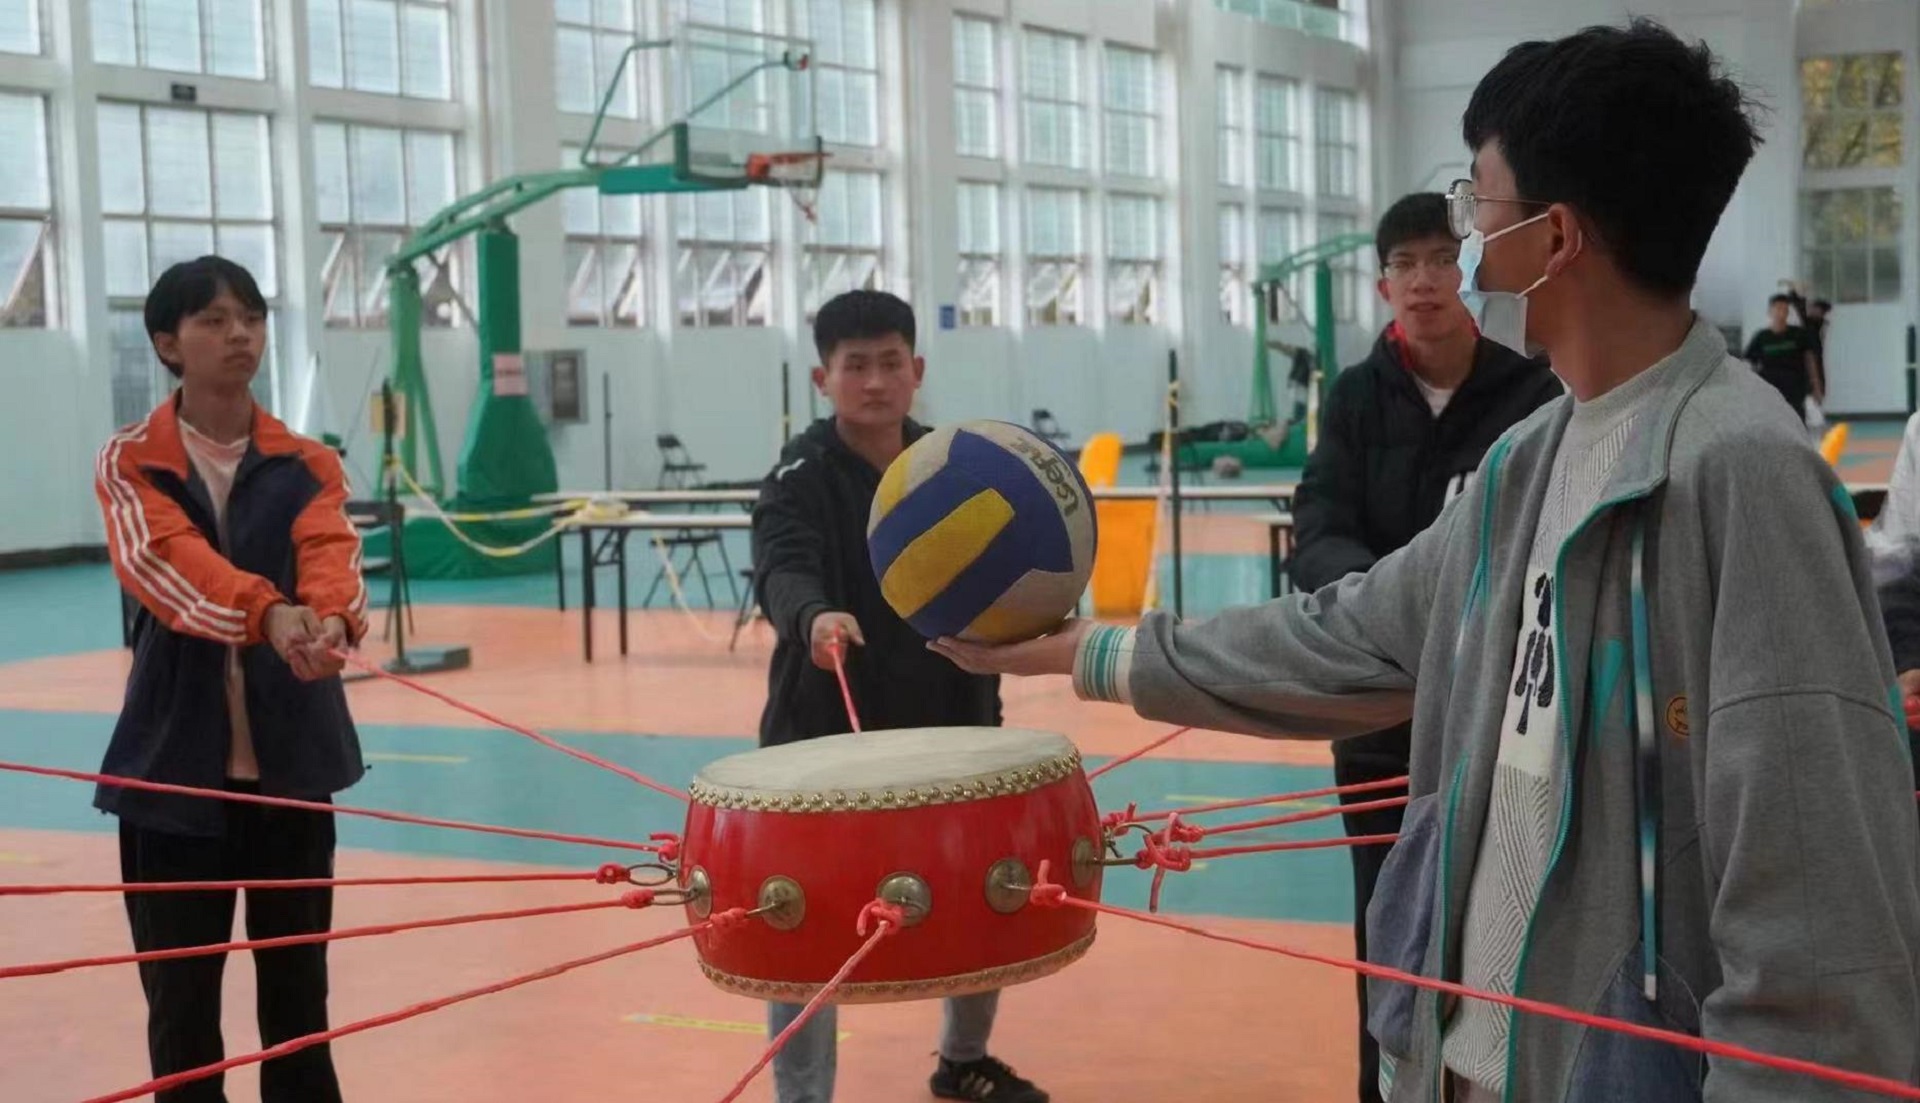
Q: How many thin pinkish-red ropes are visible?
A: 12